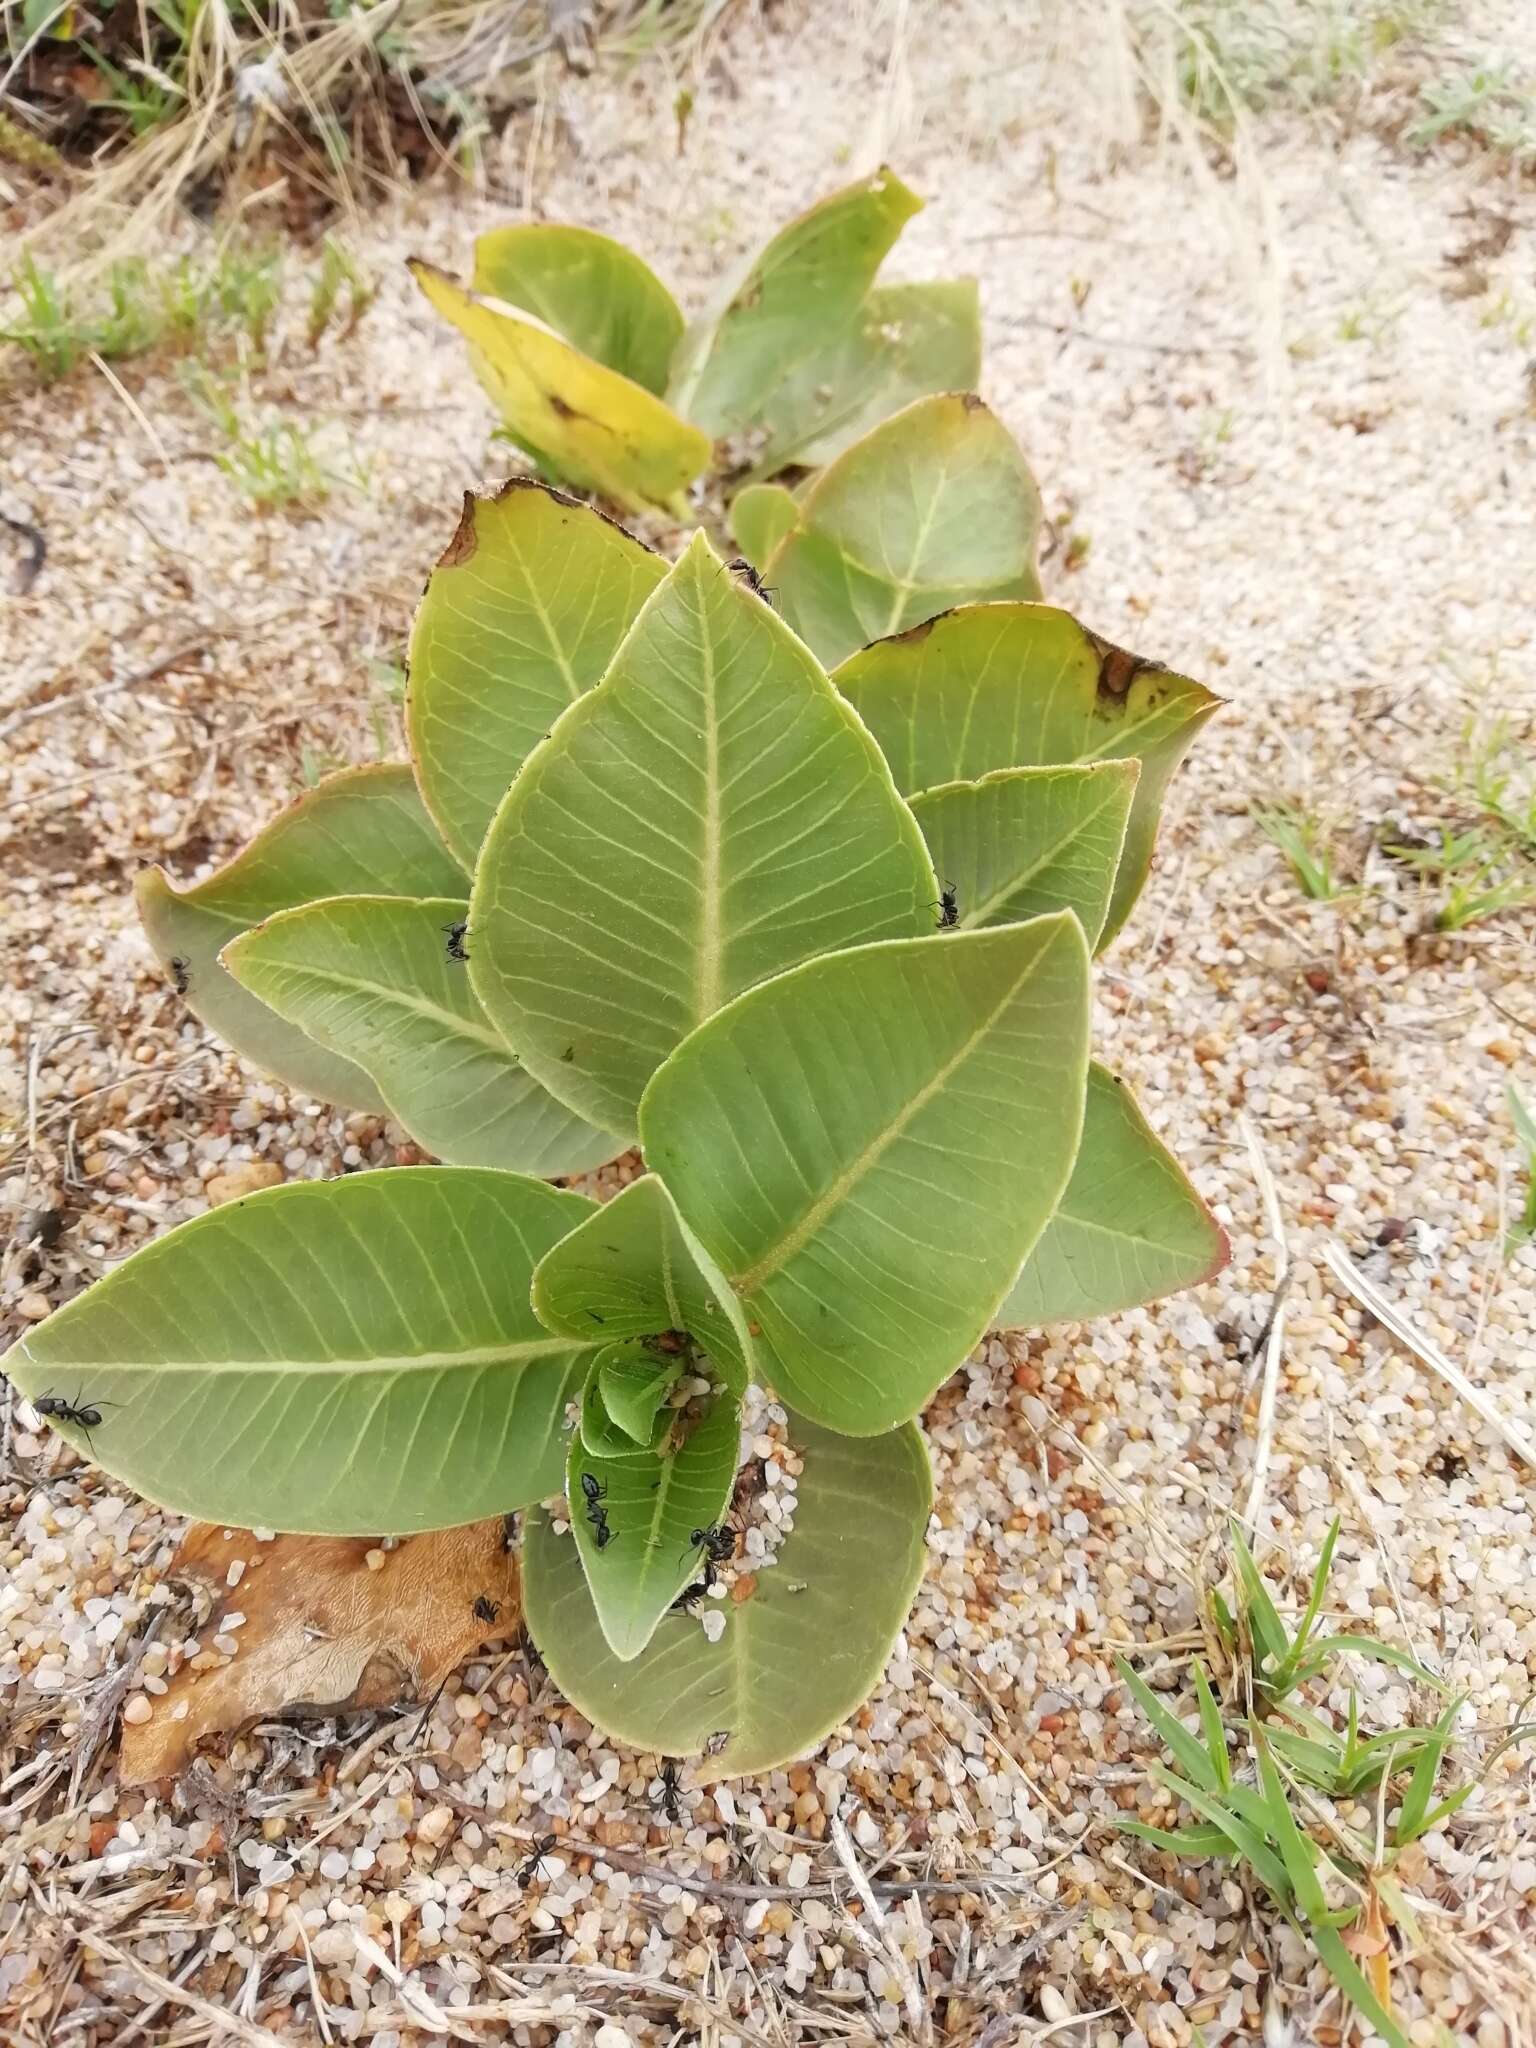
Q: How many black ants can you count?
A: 11